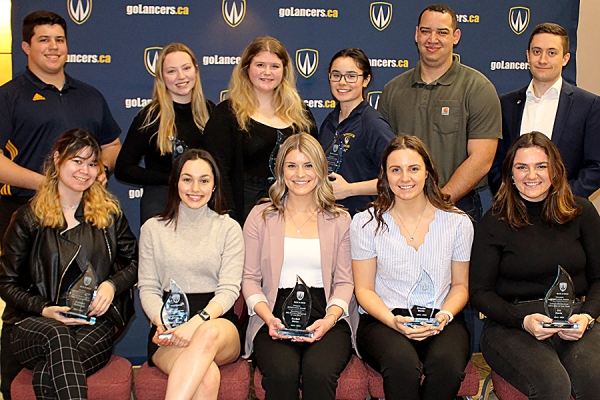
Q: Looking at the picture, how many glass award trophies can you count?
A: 8